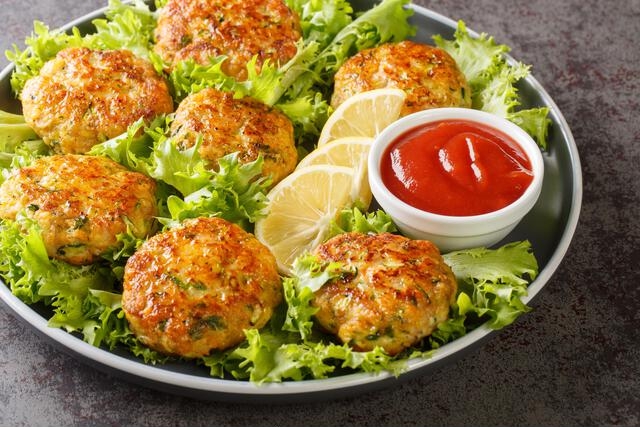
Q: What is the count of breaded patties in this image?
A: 7